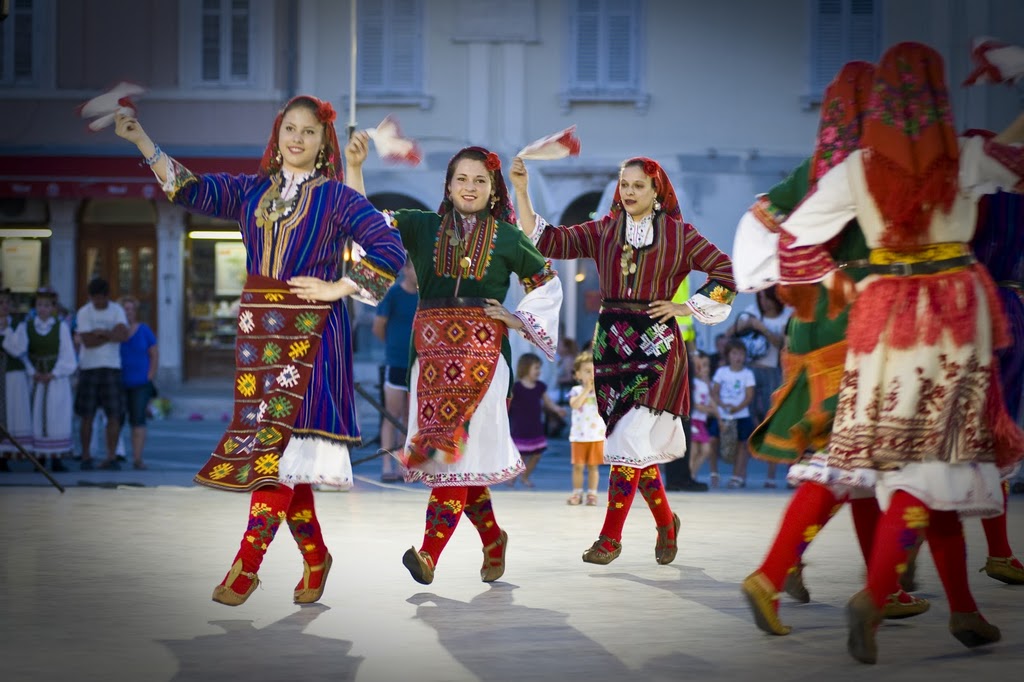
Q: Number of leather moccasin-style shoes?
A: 13